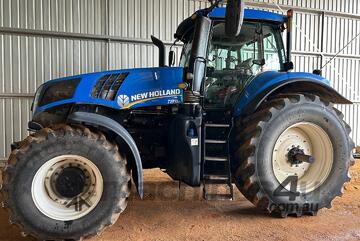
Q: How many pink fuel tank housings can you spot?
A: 0